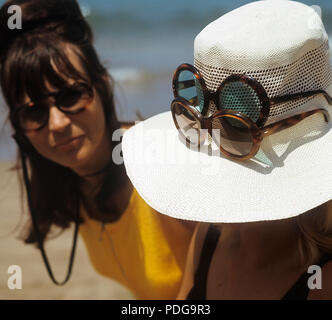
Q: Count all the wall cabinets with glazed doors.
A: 0